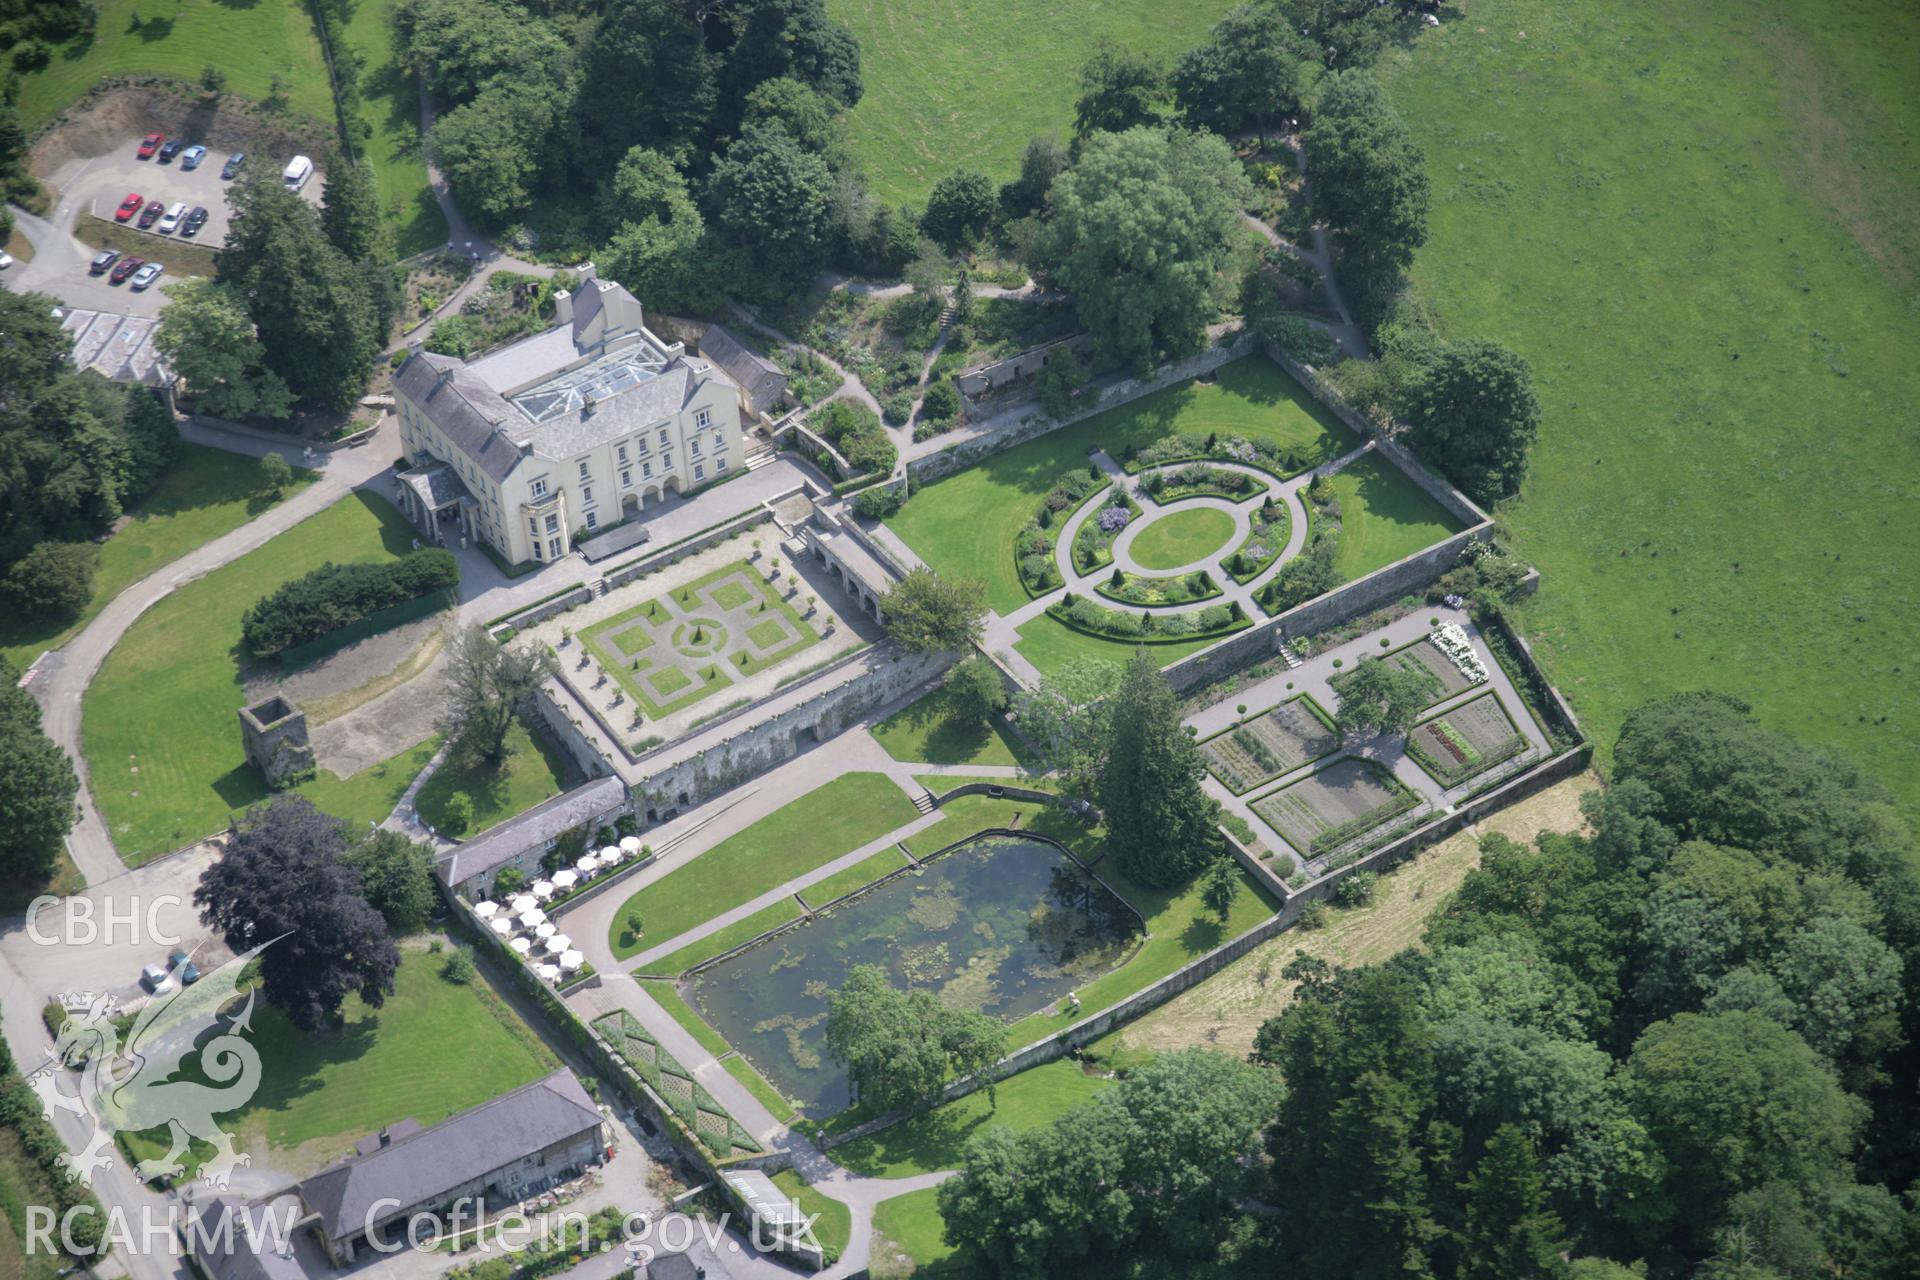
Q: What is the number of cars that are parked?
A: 15